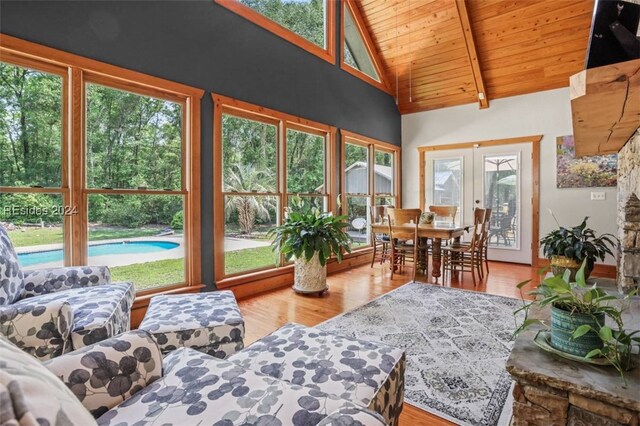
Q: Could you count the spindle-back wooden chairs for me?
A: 6